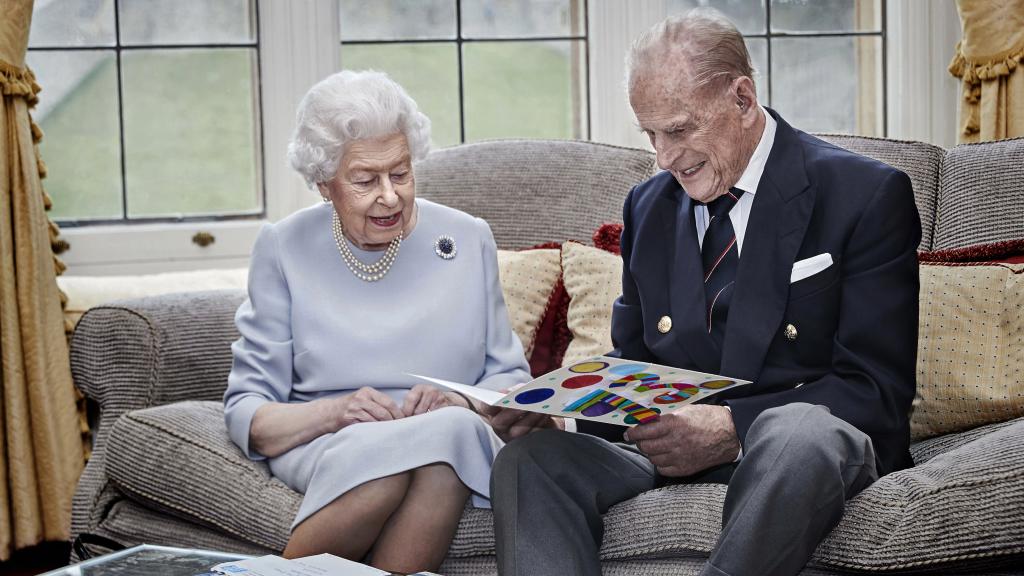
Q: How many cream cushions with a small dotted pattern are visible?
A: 3